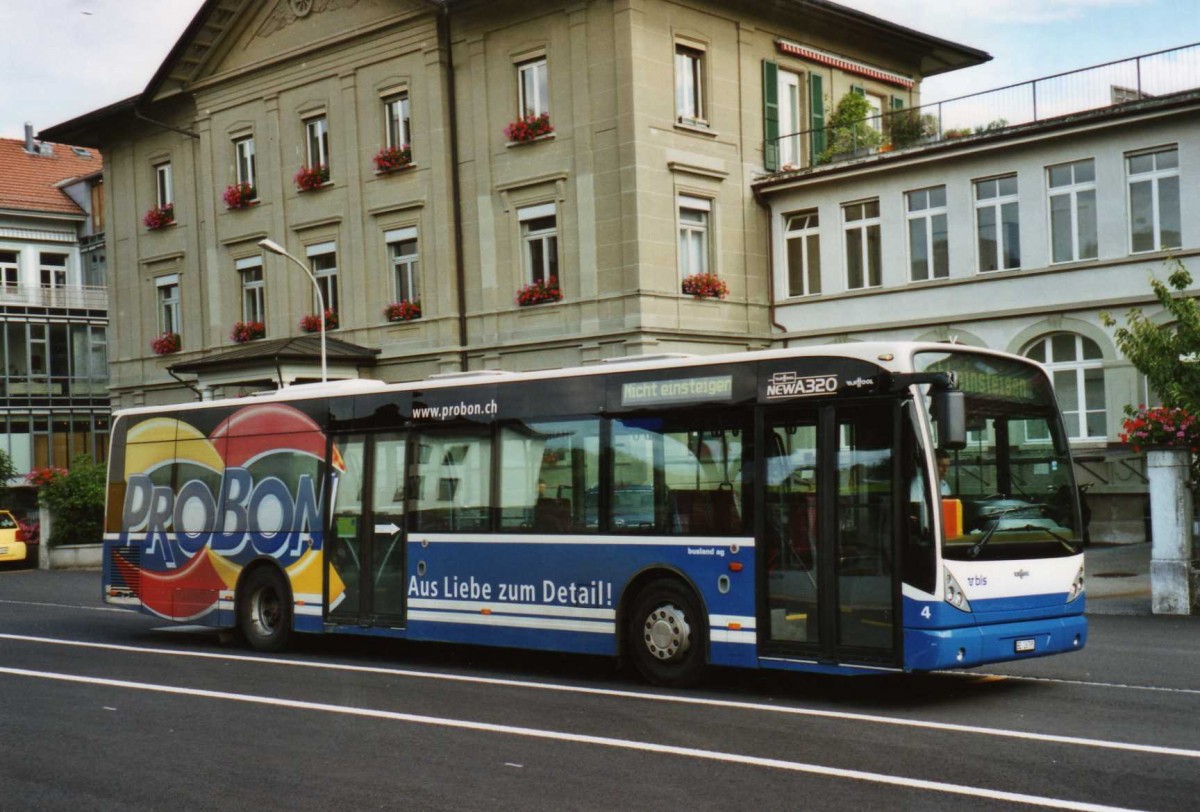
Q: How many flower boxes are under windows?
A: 11